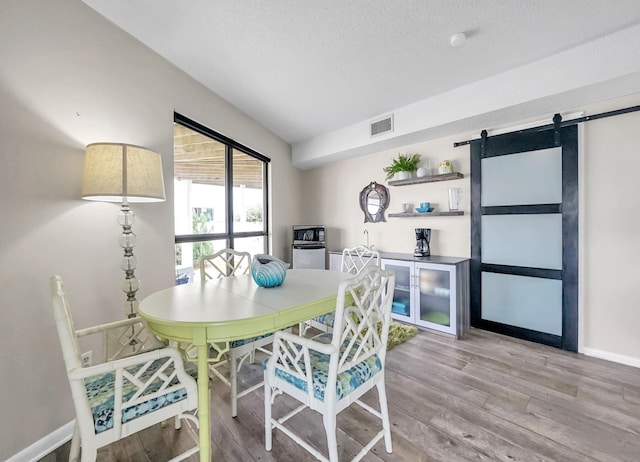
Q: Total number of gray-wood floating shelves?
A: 2